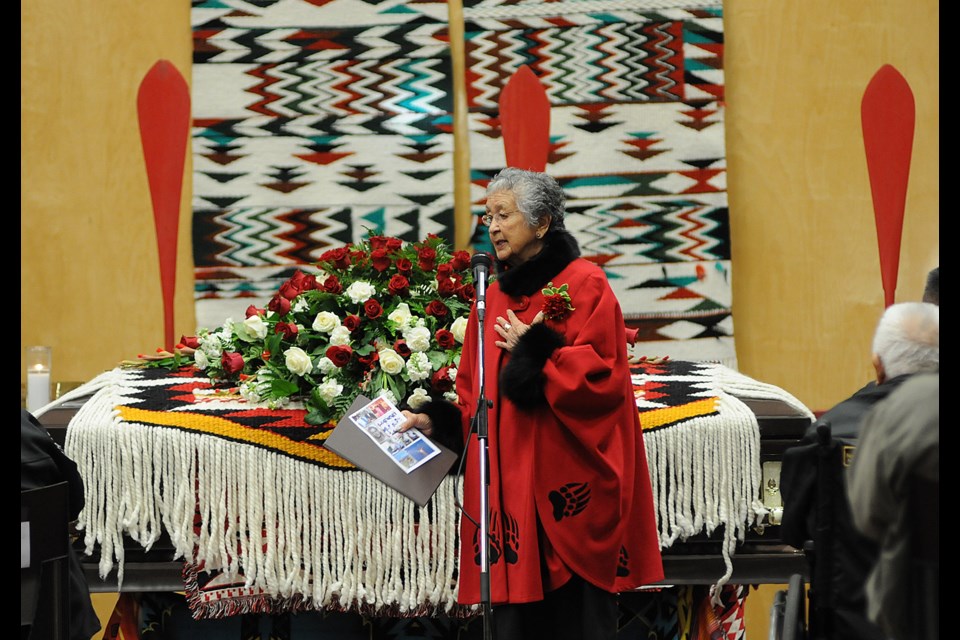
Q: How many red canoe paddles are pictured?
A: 3